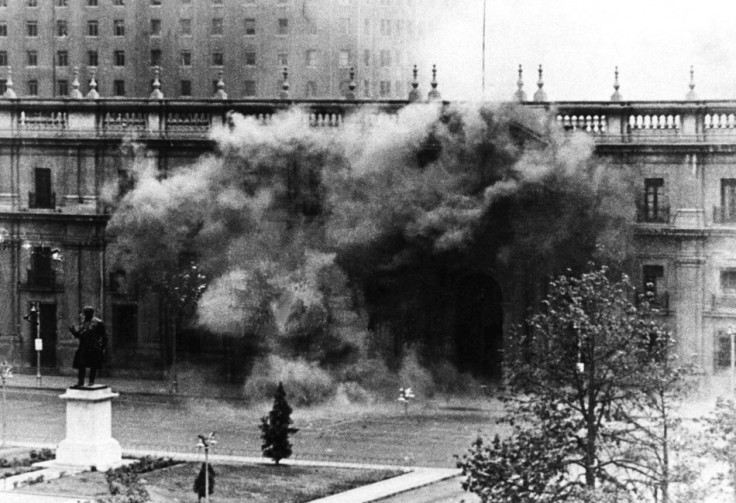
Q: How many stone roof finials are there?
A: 13